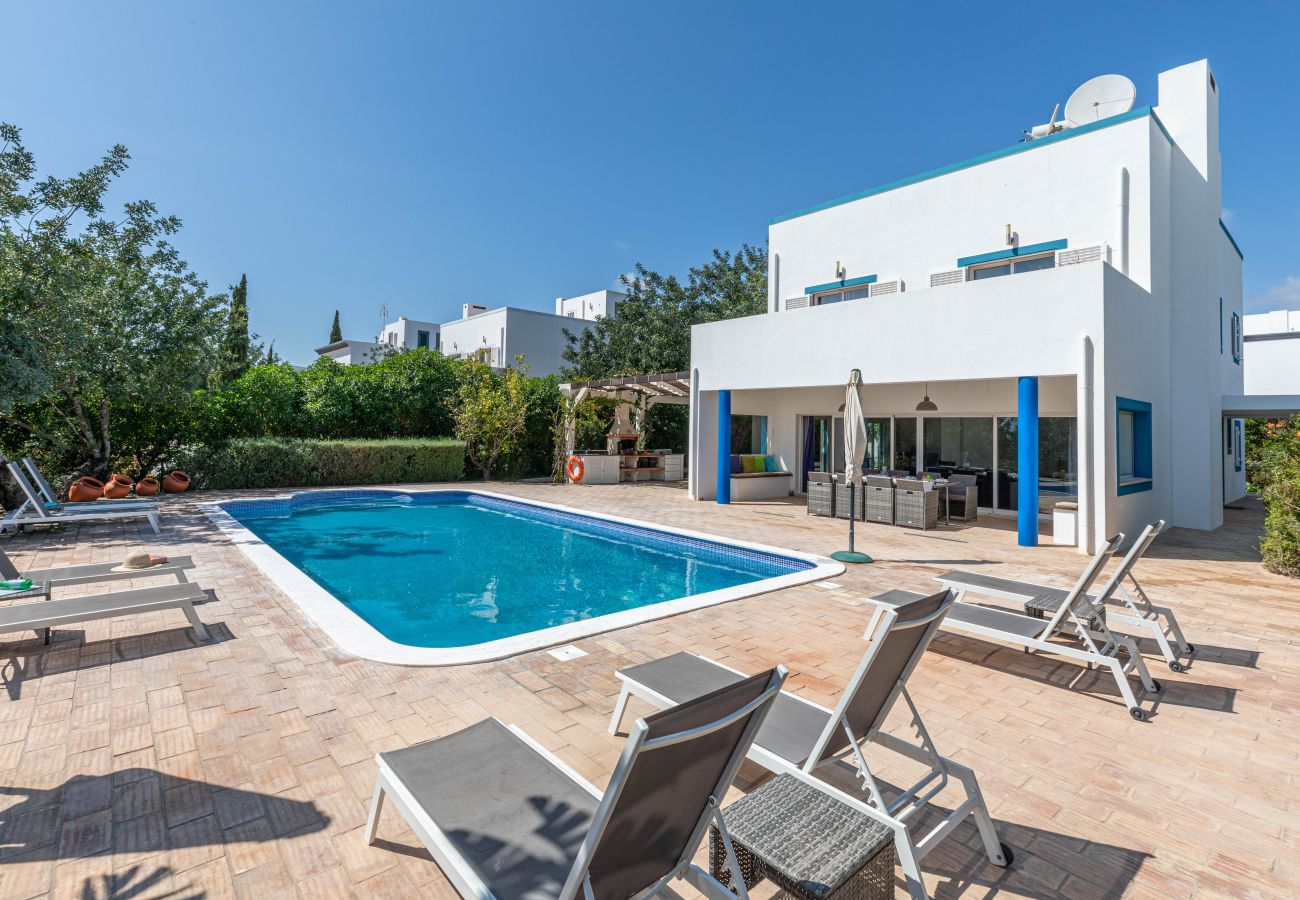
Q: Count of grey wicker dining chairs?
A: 8